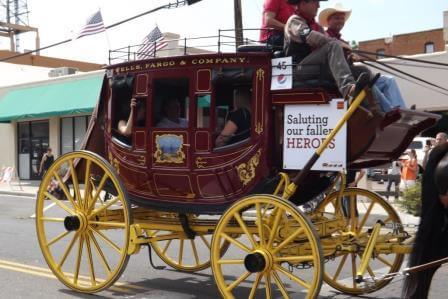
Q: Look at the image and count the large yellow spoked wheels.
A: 4